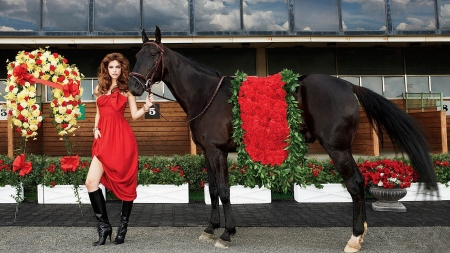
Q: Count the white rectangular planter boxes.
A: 6